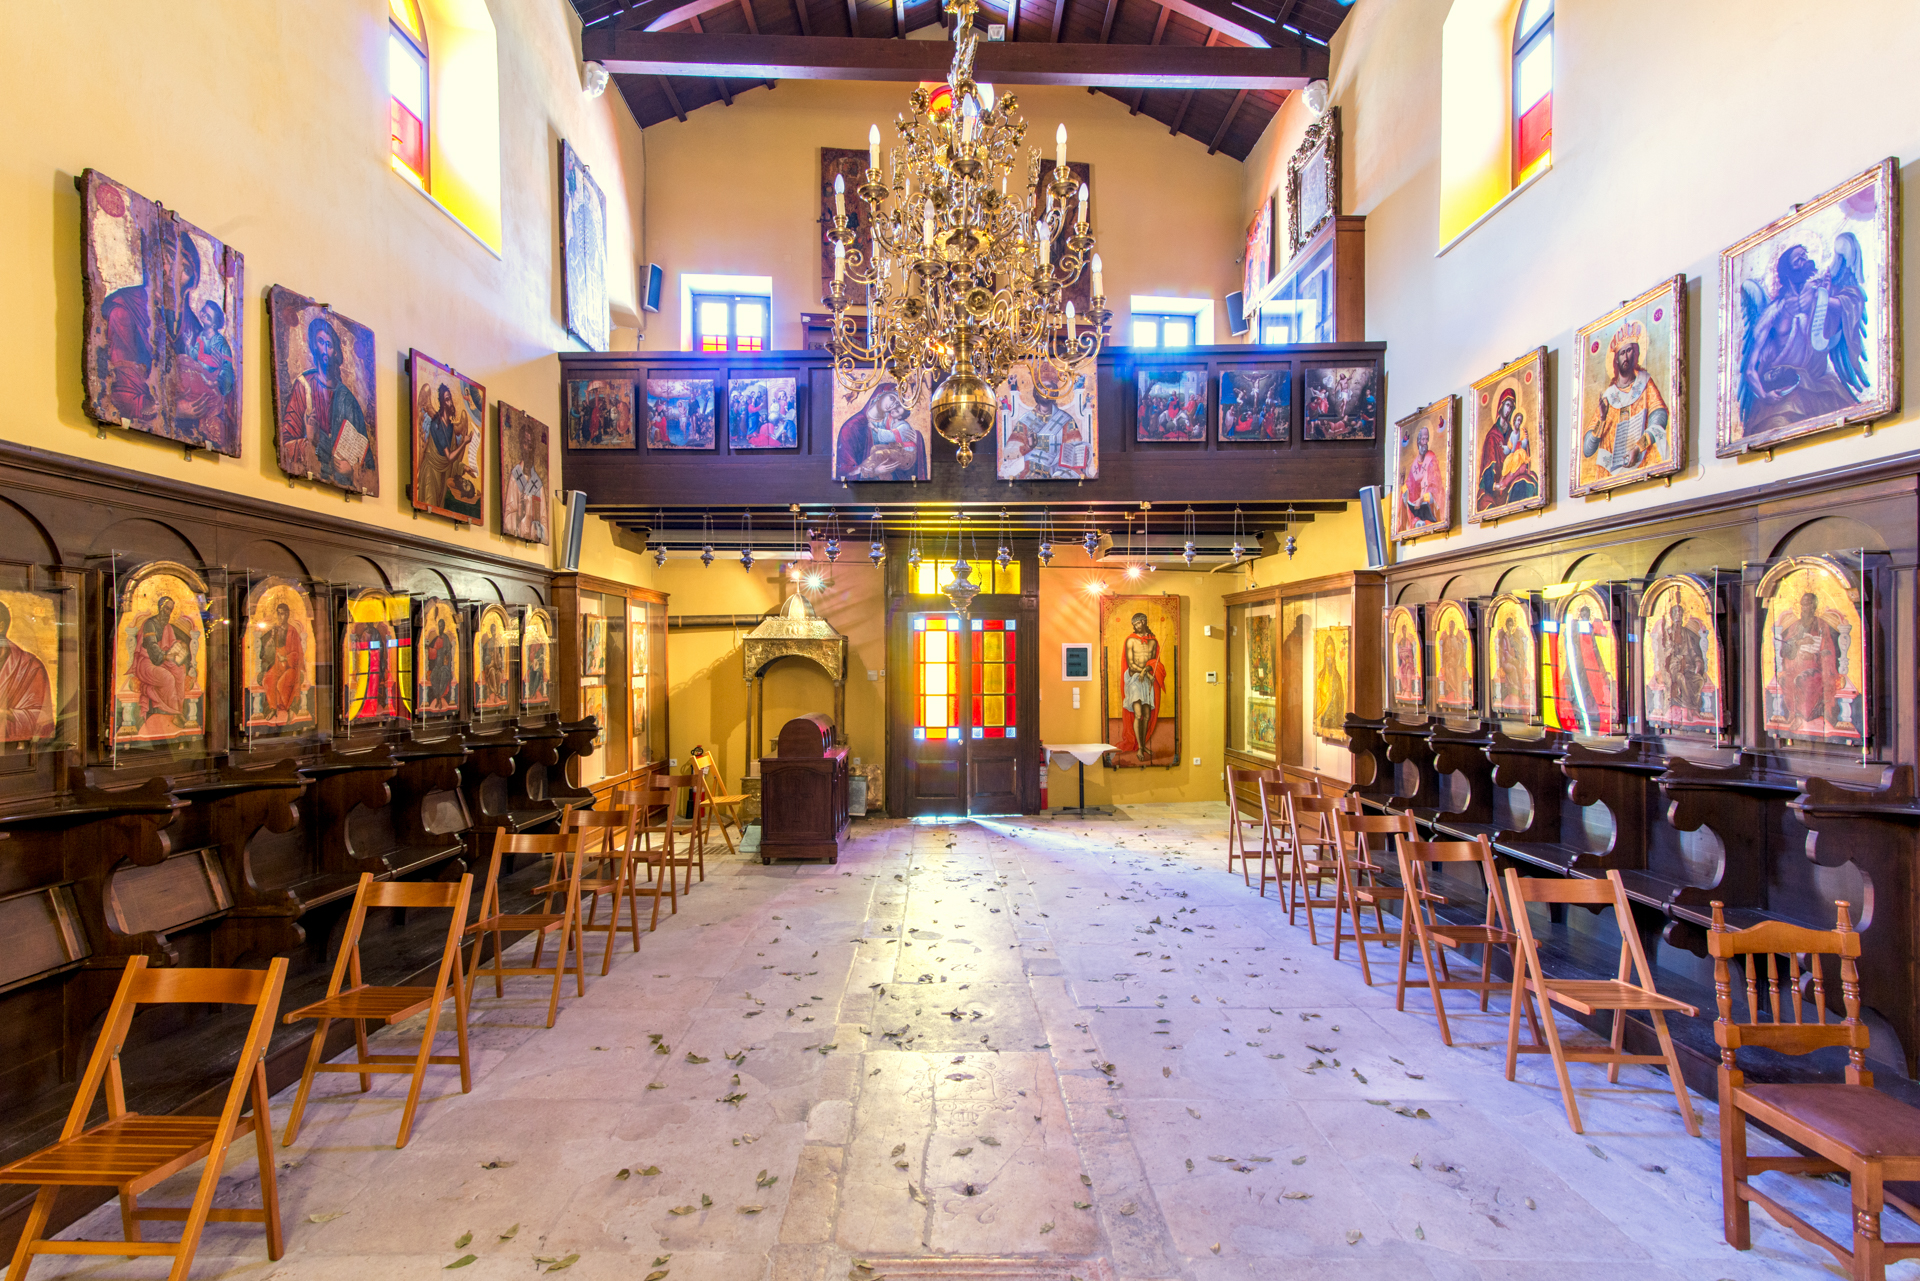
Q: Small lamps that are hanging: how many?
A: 12